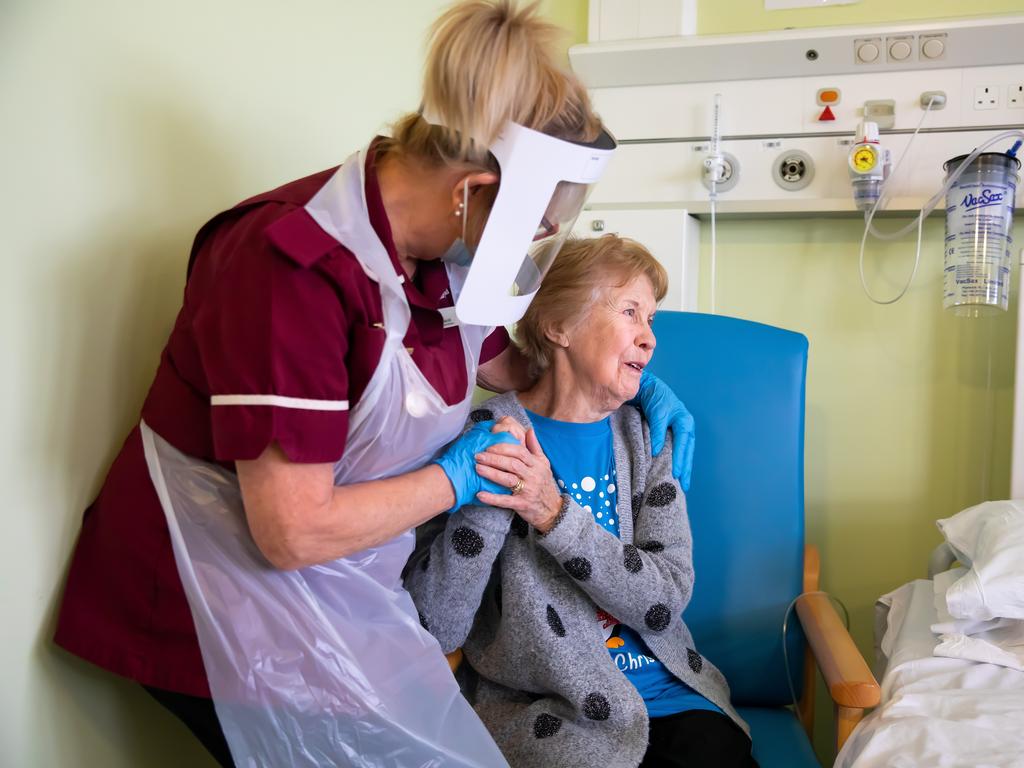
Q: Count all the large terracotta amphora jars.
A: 0